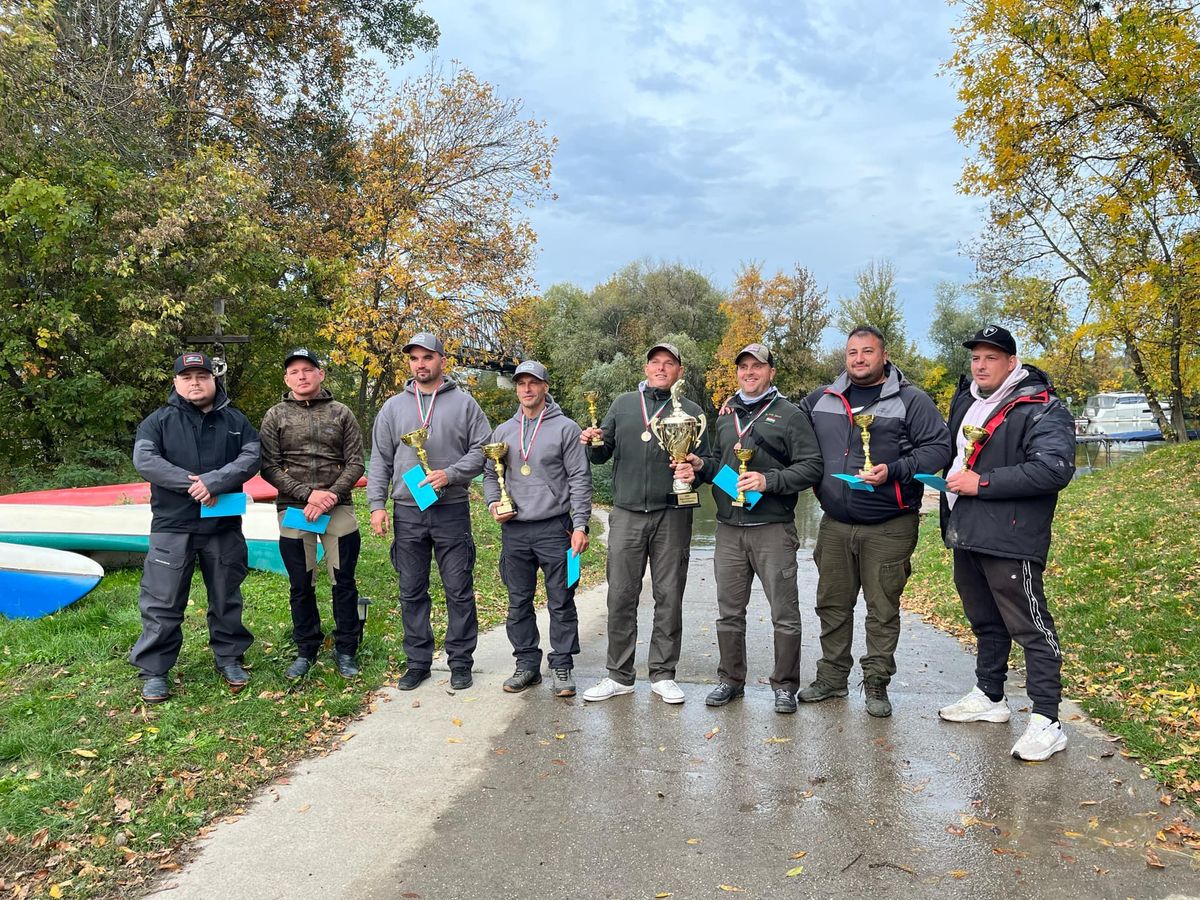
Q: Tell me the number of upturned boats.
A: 3